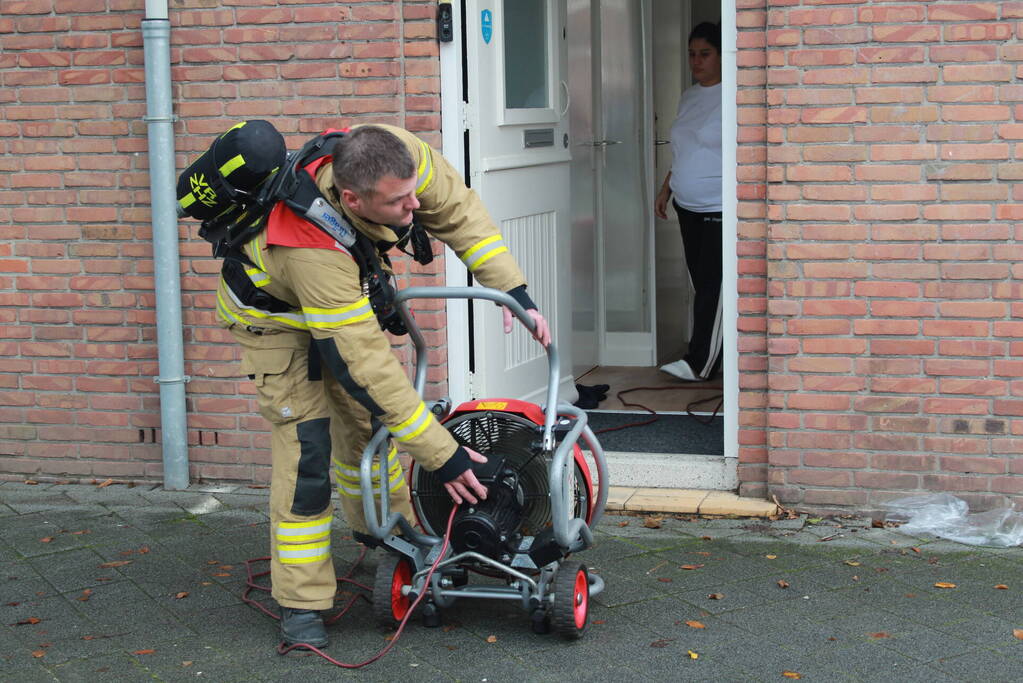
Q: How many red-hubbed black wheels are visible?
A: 2